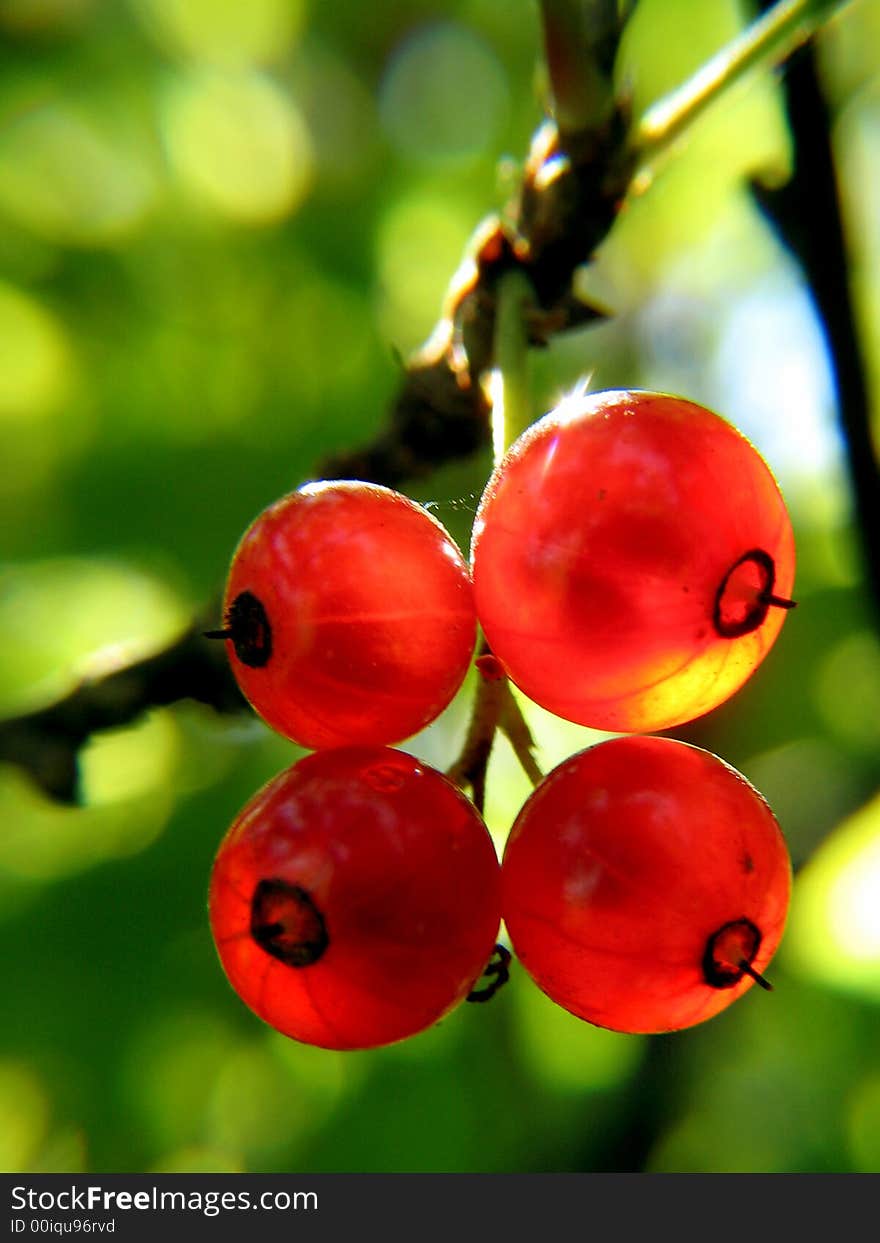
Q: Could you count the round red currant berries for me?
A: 4